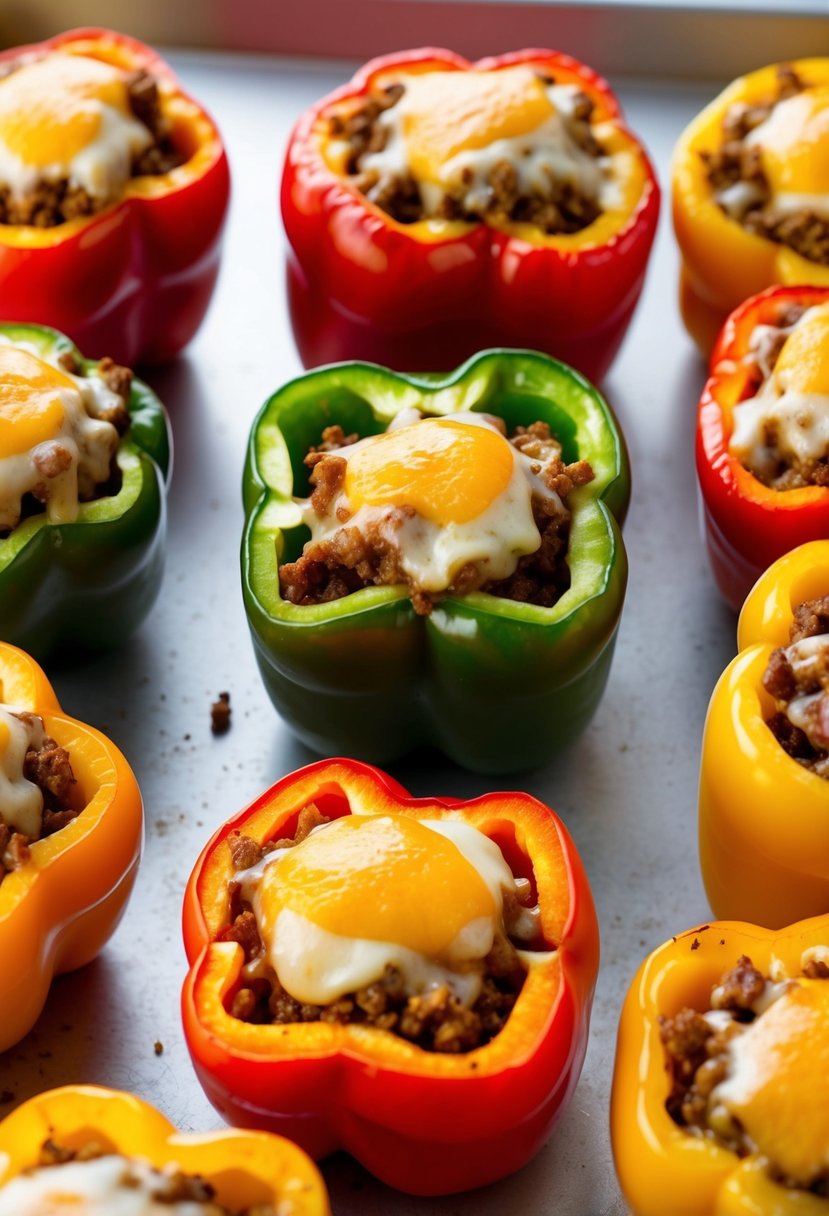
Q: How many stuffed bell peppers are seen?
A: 11